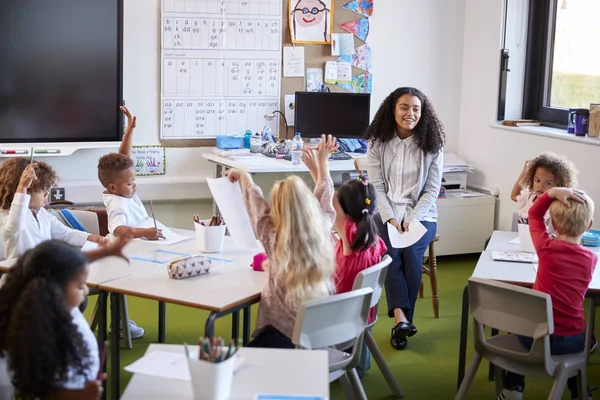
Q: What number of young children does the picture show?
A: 7